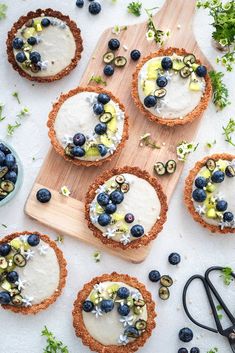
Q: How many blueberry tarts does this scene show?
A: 7